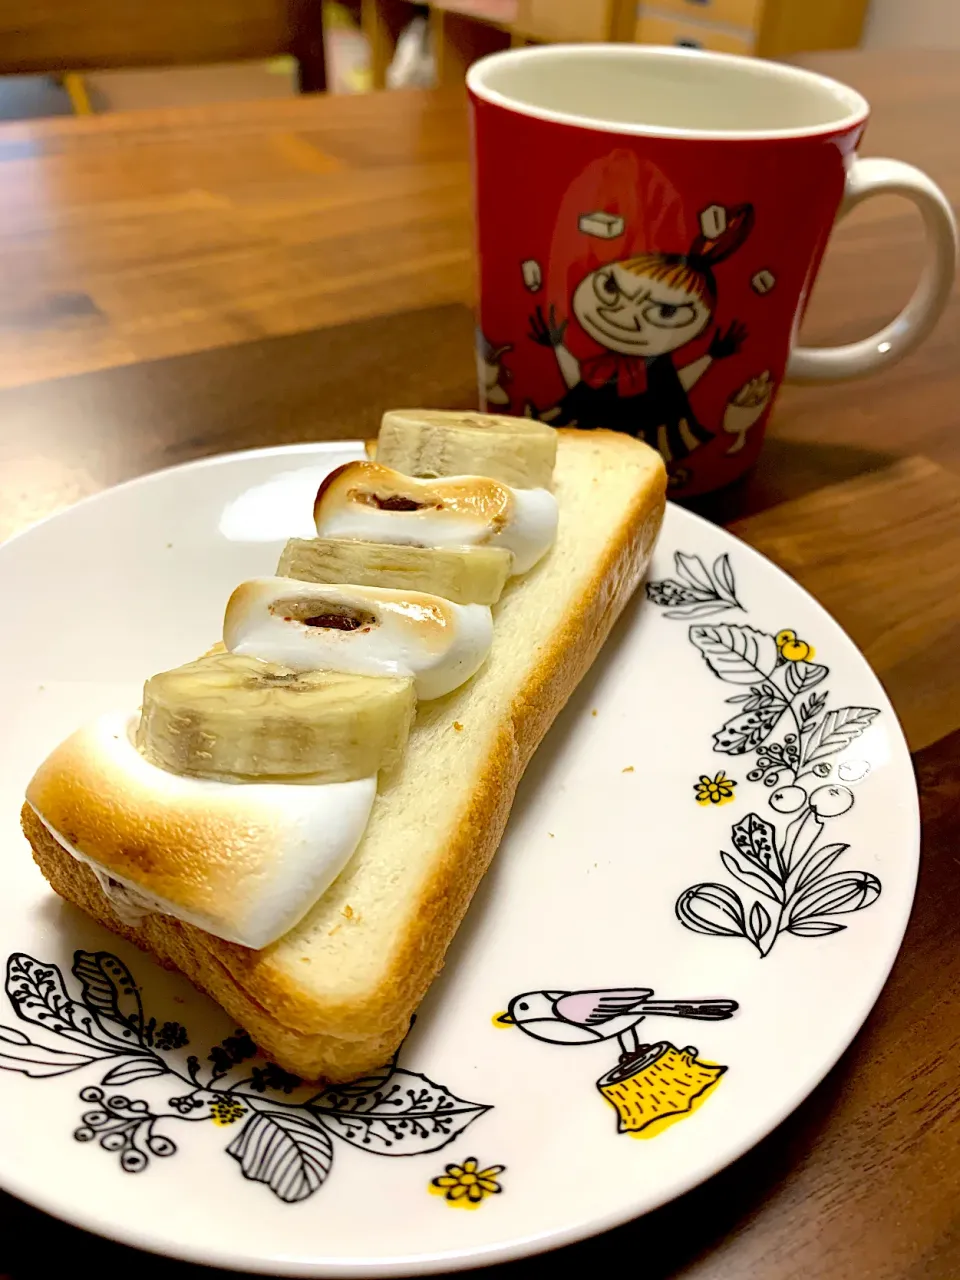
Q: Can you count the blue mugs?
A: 0